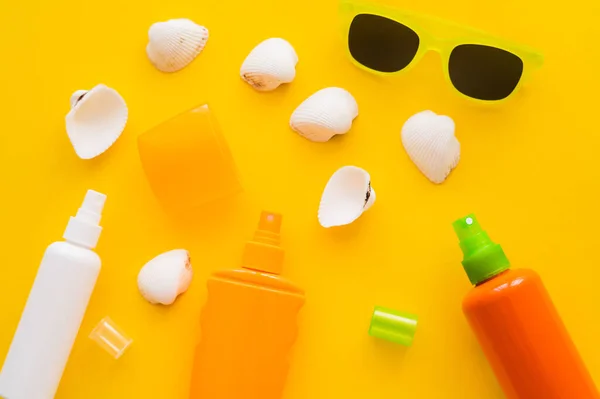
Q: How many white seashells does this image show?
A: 7